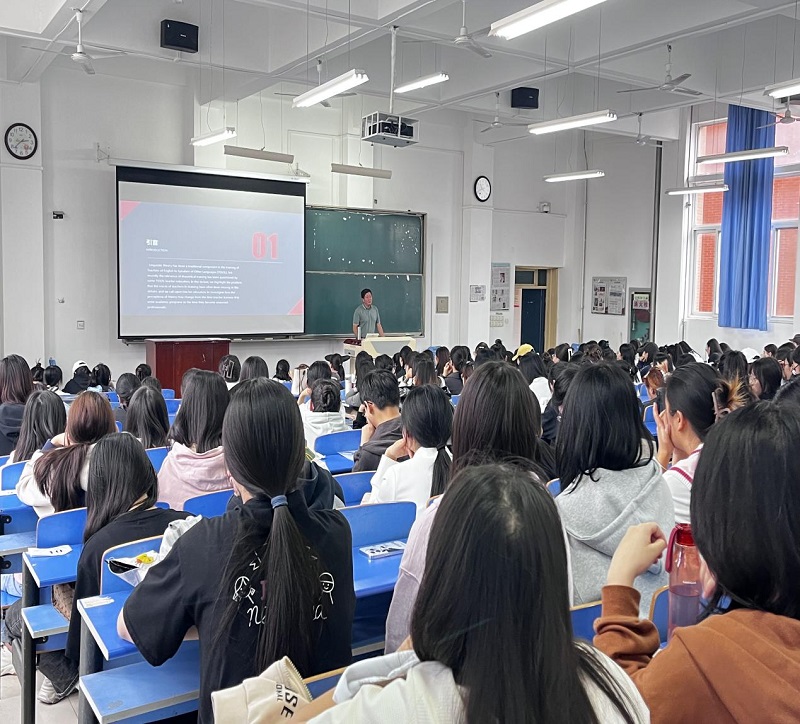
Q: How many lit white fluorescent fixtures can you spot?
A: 9